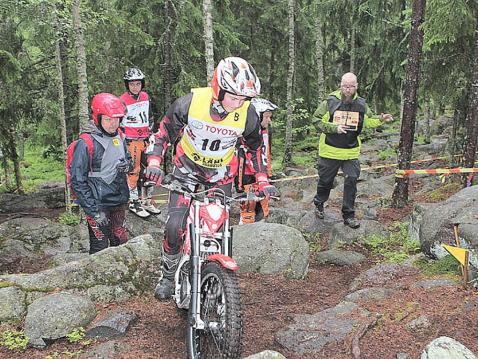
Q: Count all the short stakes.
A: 2